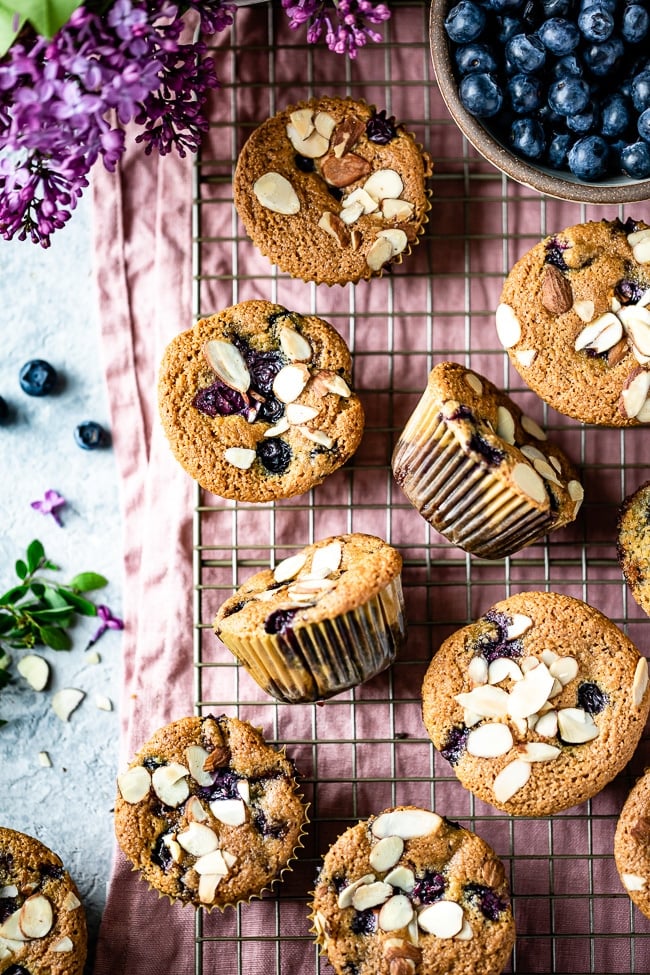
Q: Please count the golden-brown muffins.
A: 11